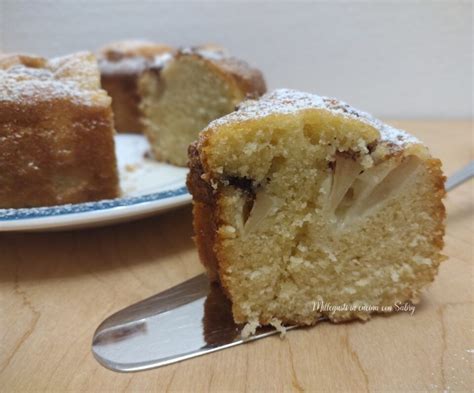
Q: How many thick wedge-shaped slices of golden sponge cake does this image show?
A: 1